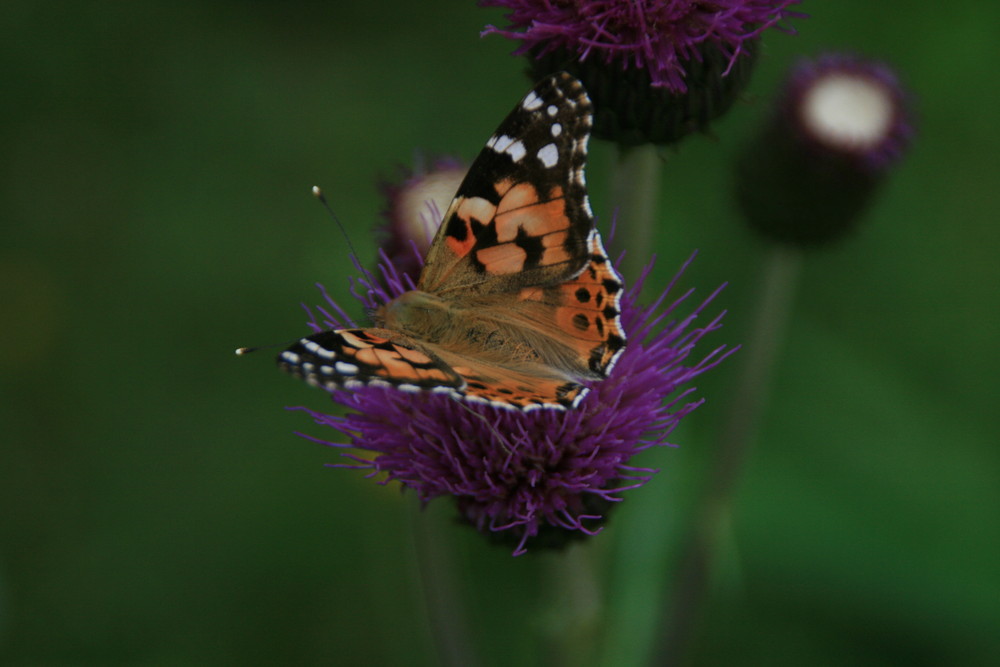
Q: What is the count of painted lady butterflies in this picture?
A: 1